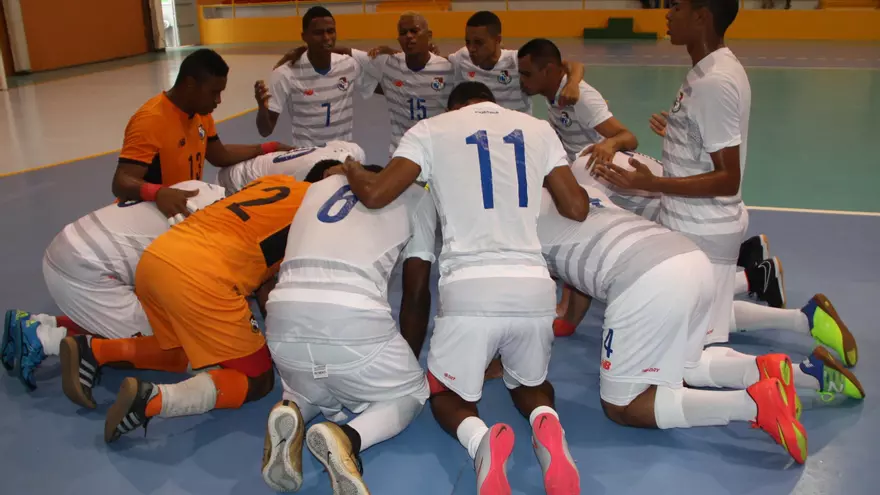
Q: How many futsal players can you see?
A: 13